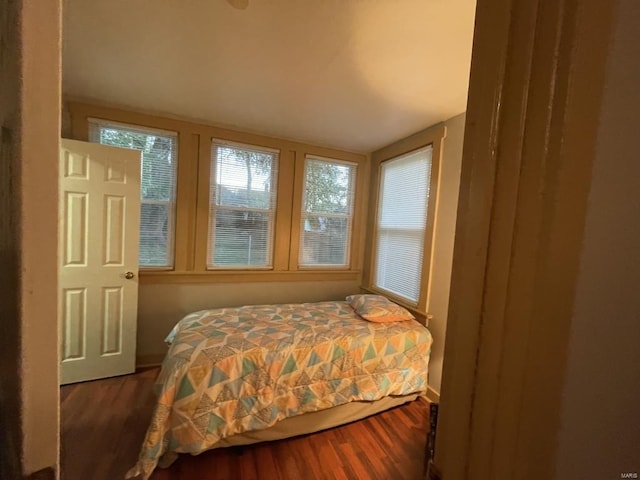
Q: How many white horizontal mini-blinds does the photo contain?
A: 4